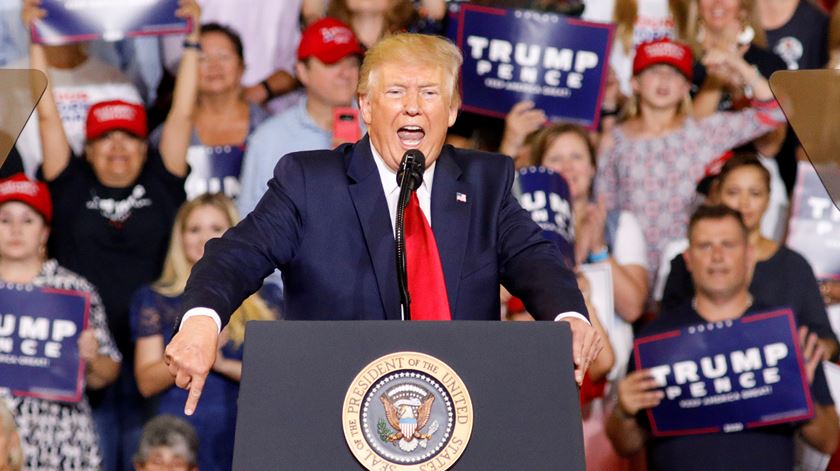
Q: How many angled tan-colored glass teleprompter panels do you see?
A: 2